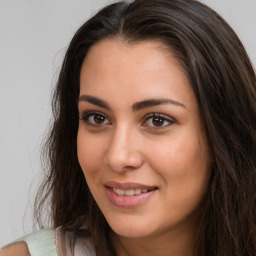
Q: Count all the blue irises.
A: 0